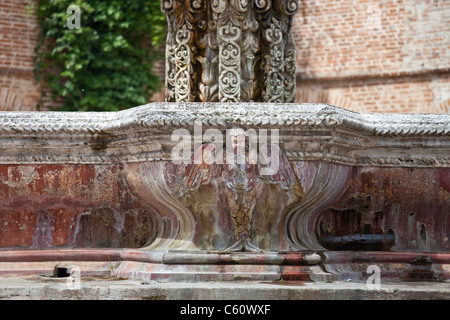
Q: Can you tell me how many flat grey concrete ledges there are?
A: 1